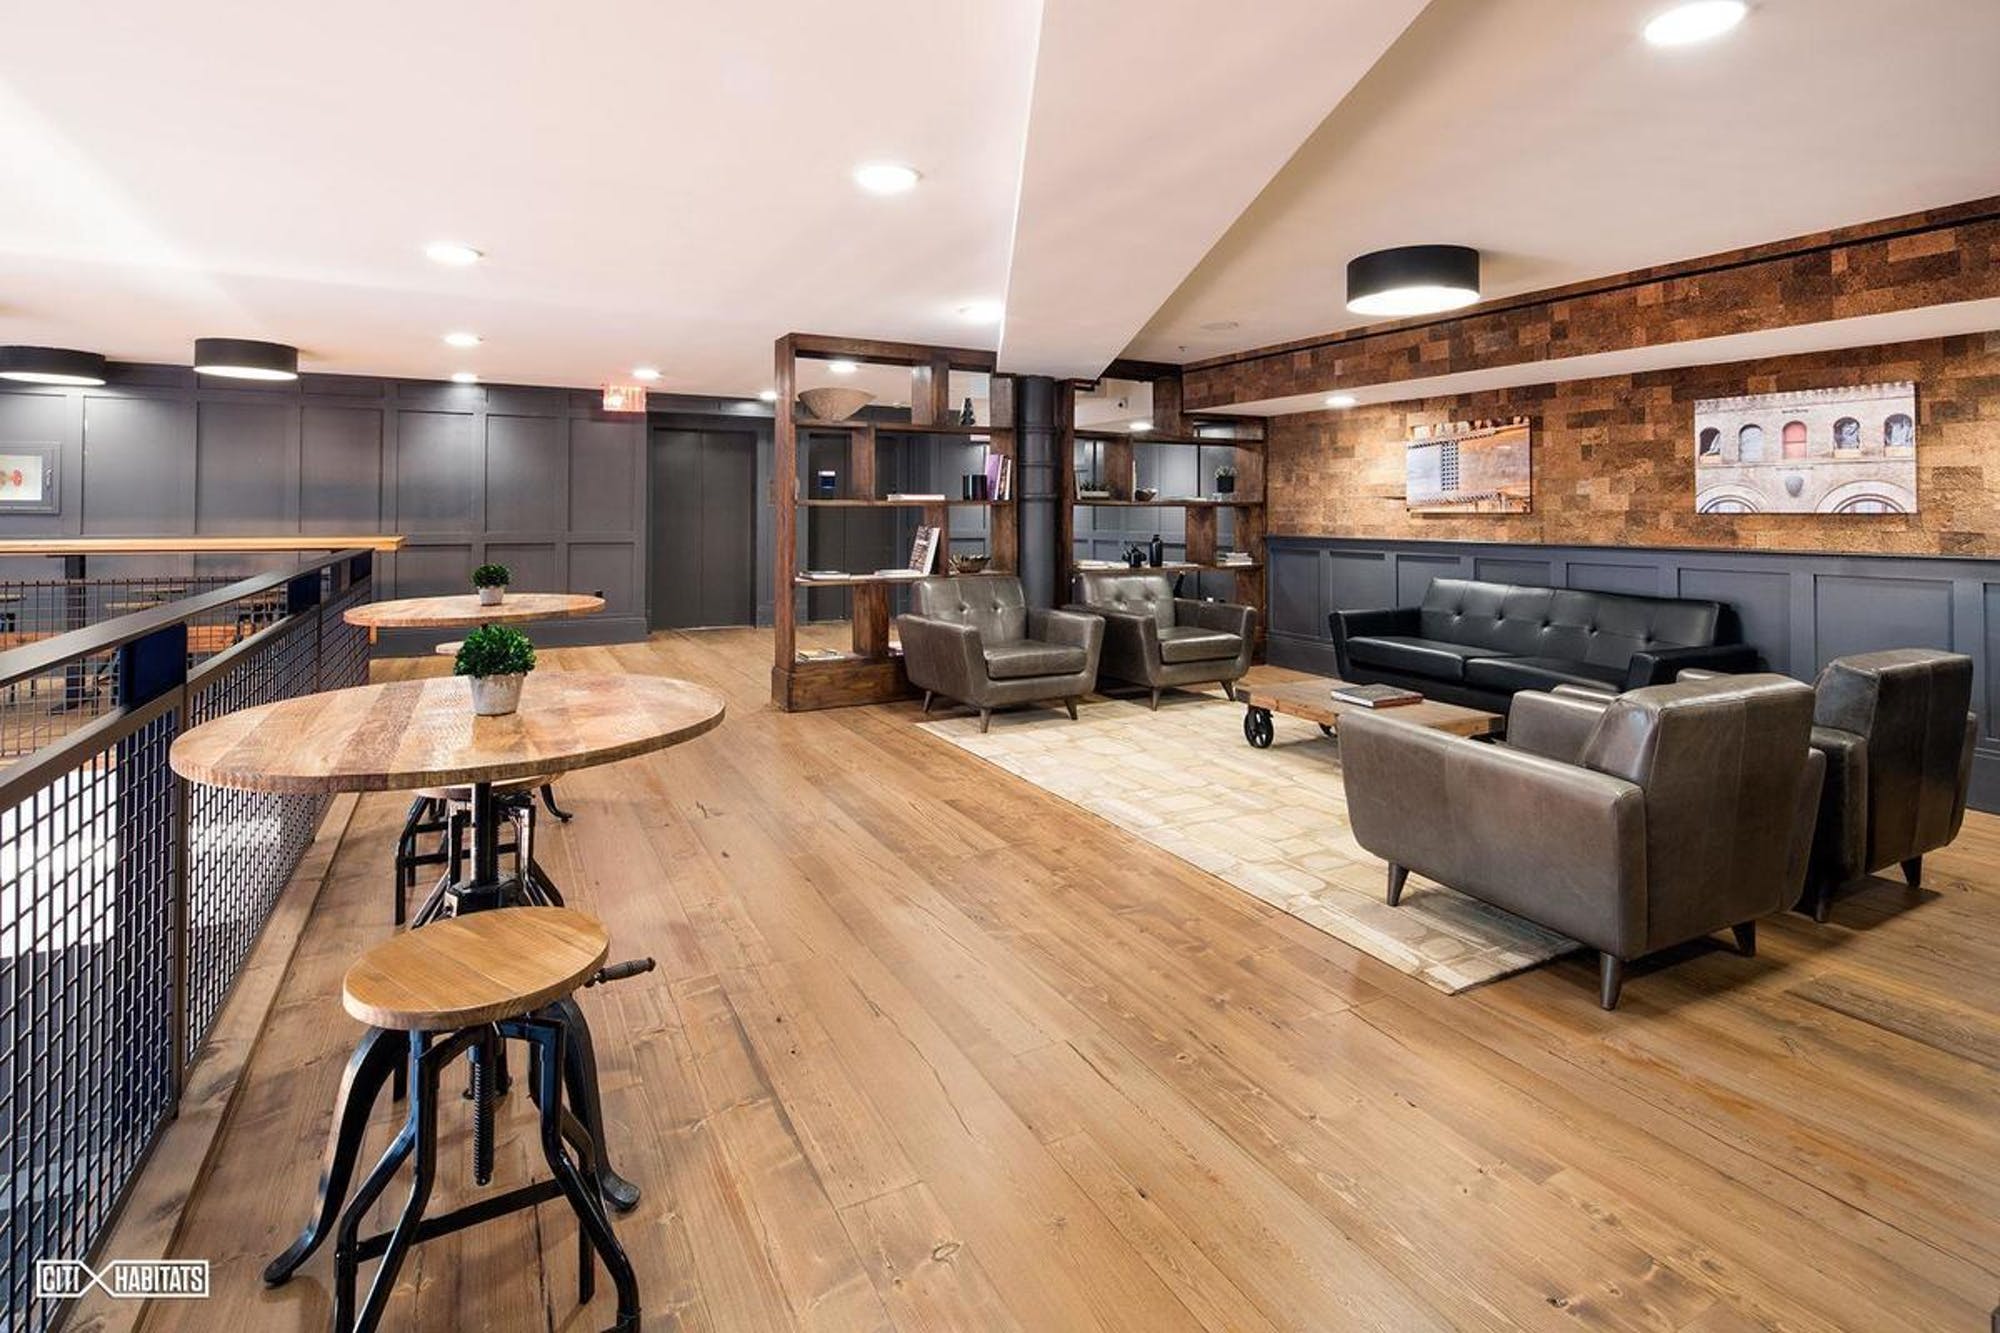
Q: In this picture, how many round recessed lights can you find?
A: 11